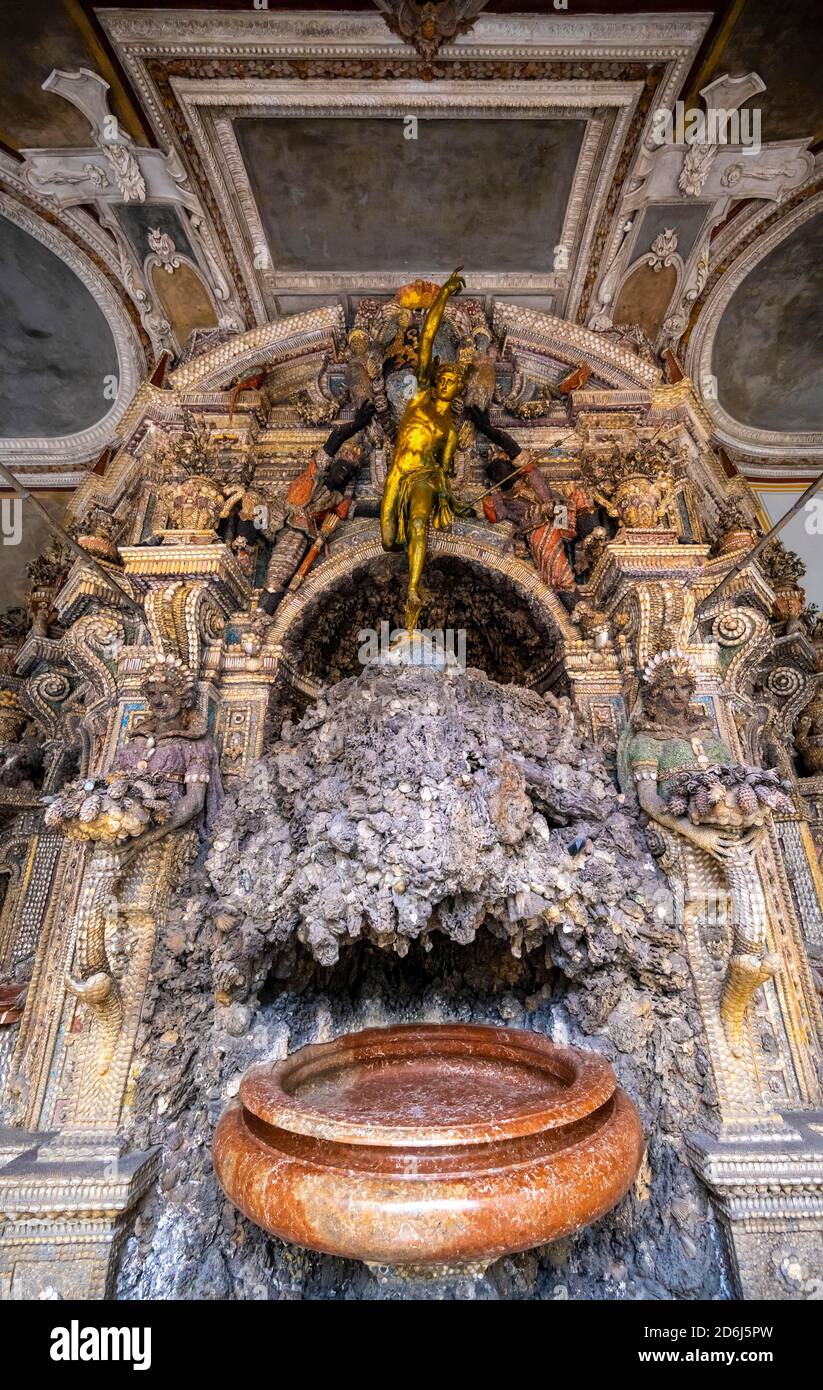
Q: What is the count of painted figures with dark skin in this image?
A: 2